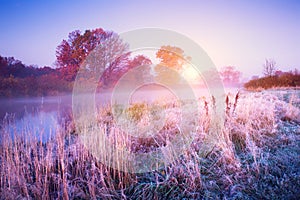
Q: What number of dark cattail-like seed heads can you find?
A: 4